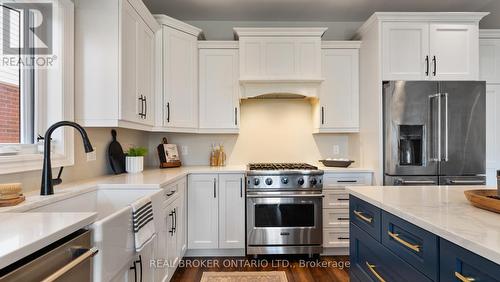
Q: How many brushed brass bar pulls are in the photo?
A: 4